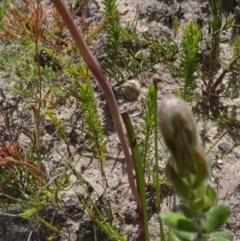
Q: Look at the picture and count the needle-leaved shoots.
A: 4